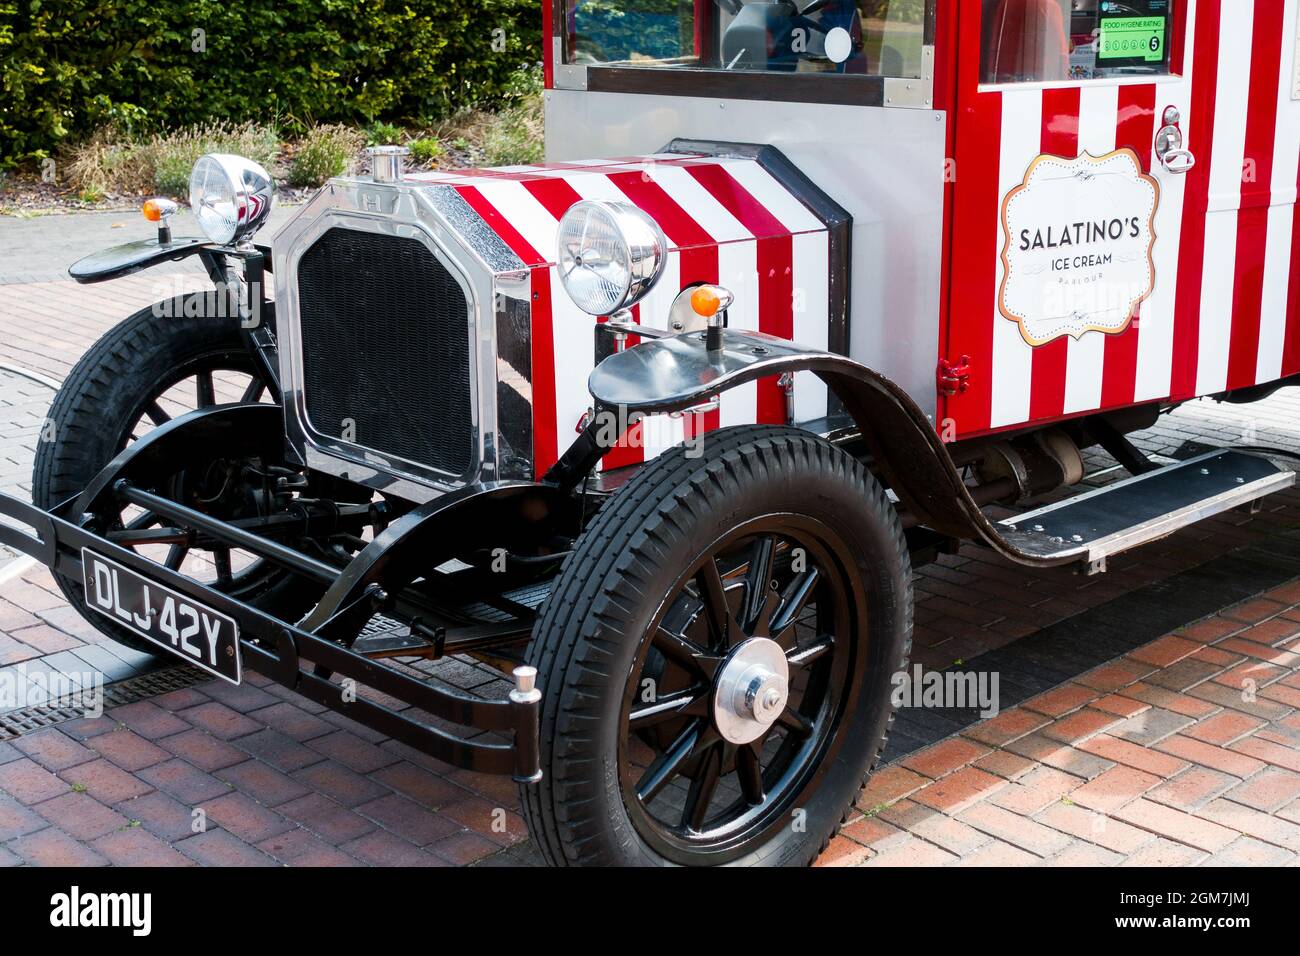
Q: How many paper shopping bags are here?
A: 0